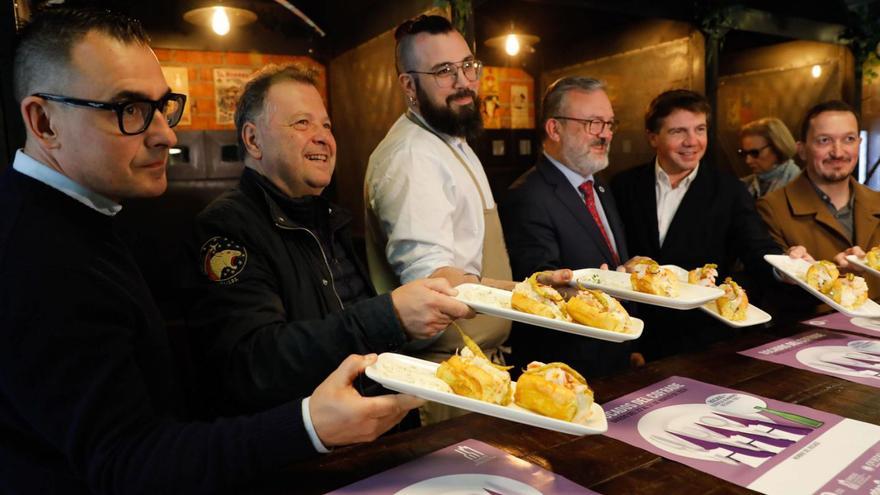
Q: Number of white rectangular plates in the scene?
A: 6